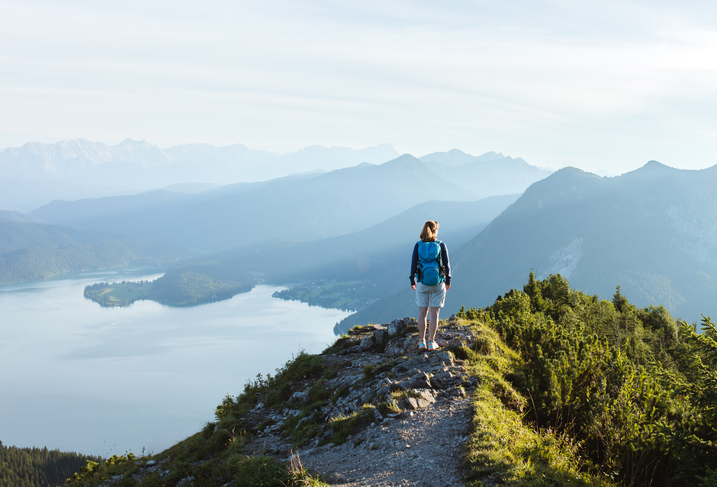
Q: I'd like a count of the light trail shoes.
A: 2